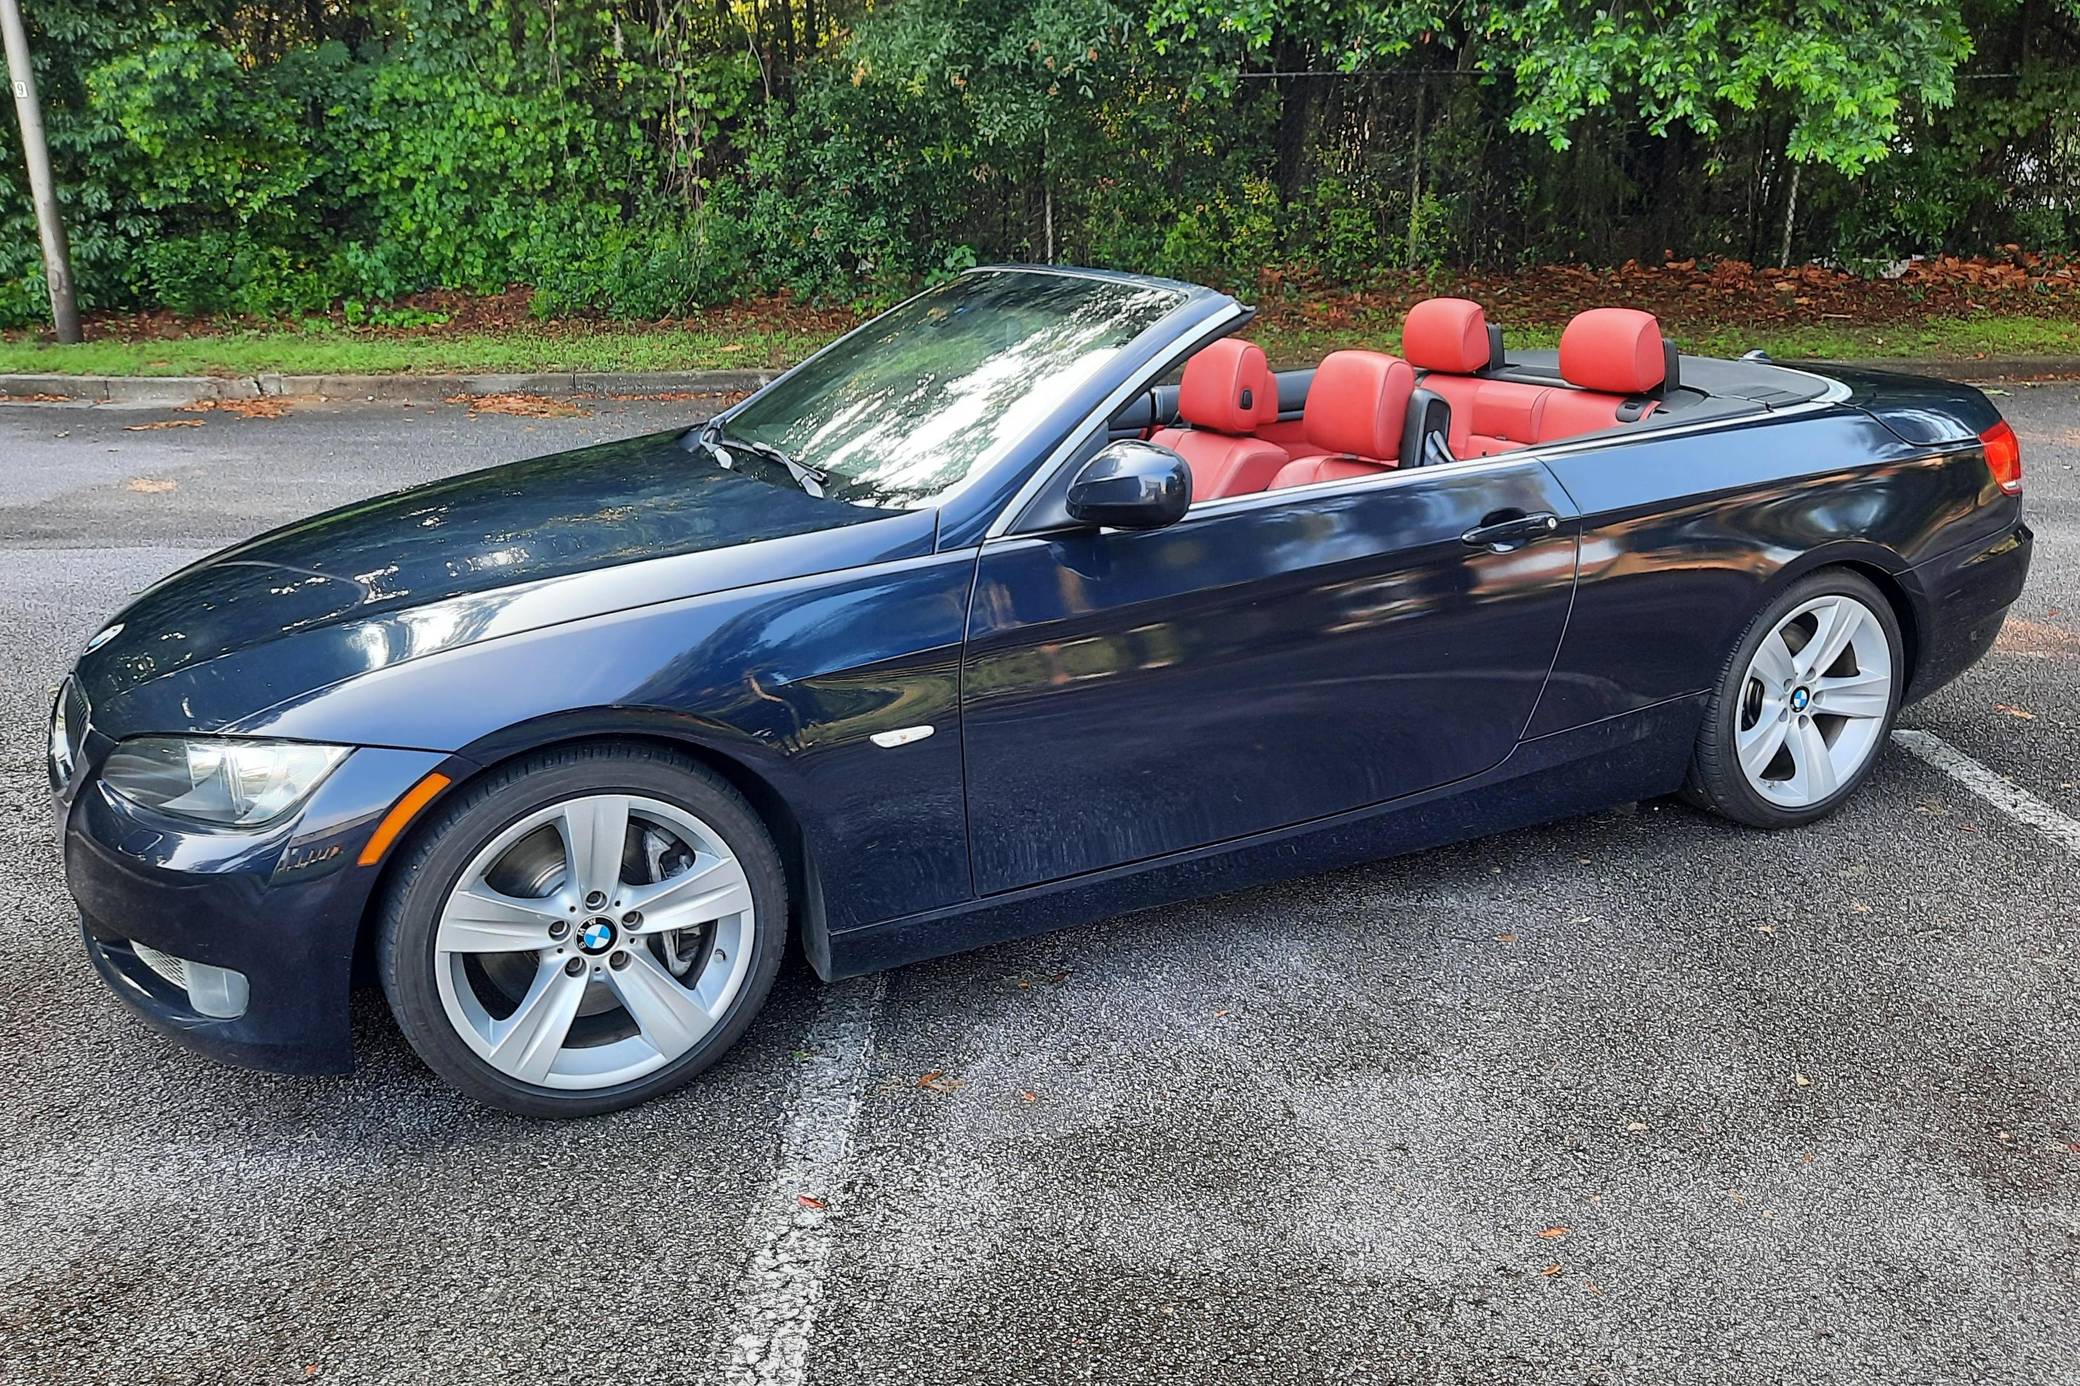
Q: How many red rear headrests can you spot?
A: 2